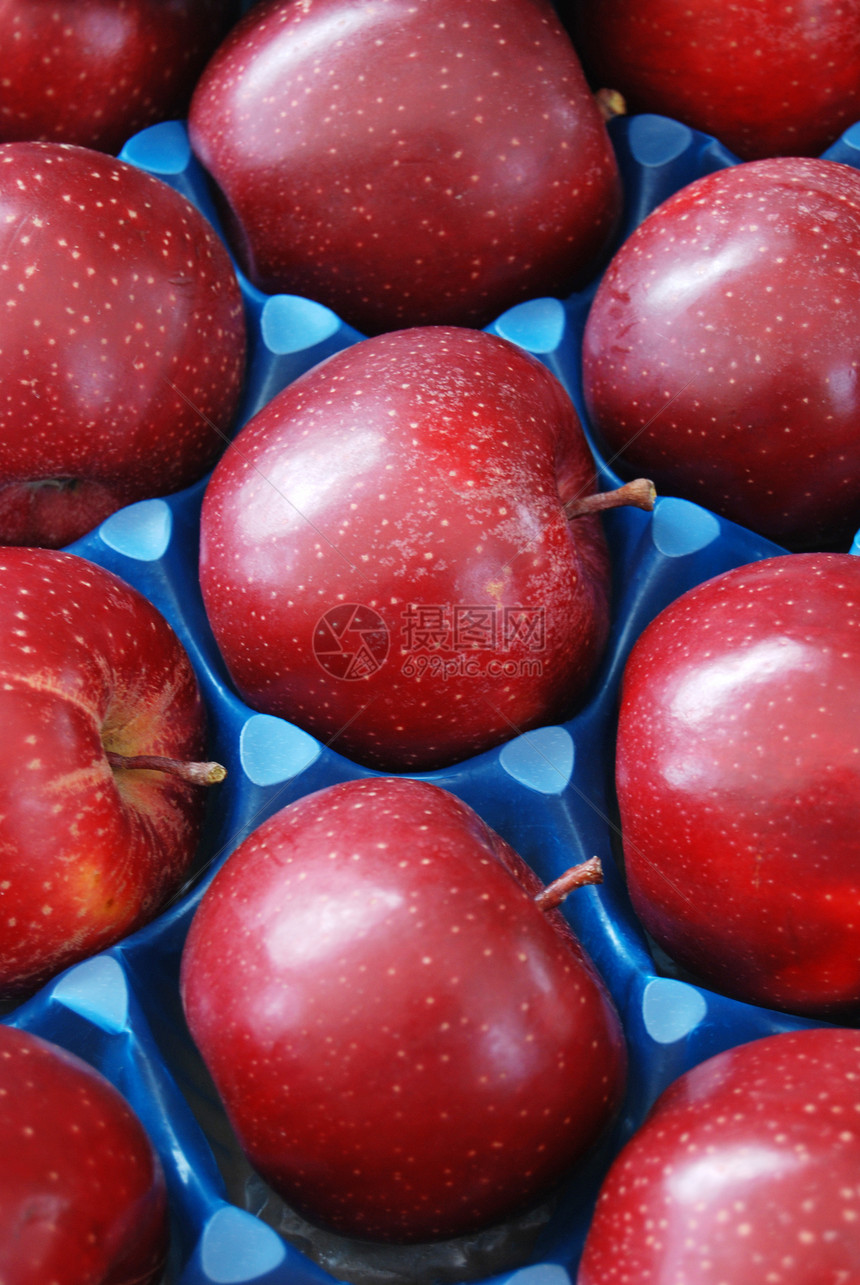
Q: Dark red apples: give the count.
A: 11